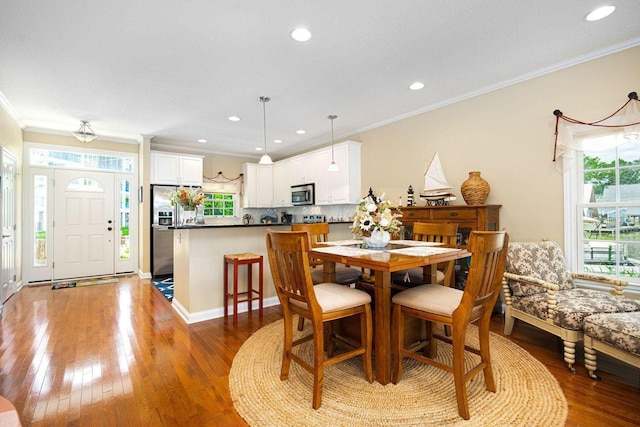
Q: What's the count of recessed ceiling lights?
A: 8